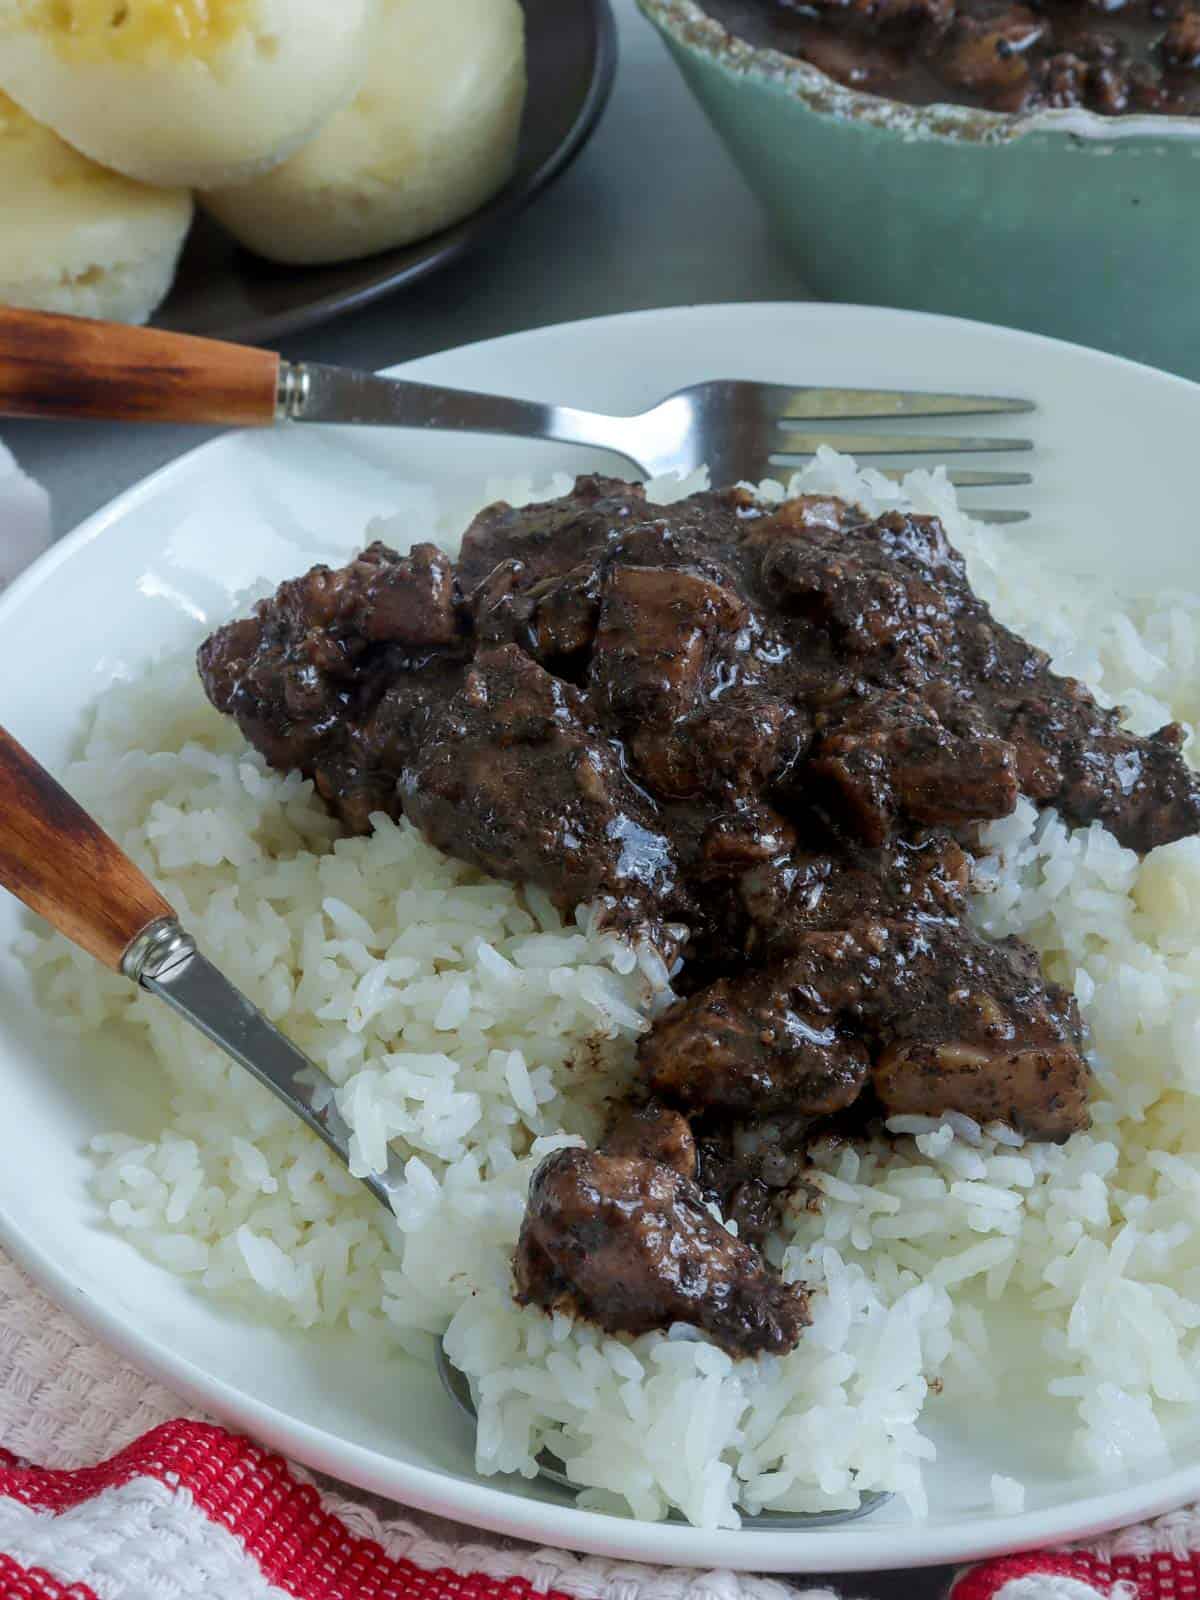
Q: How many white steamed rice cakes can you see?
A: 3